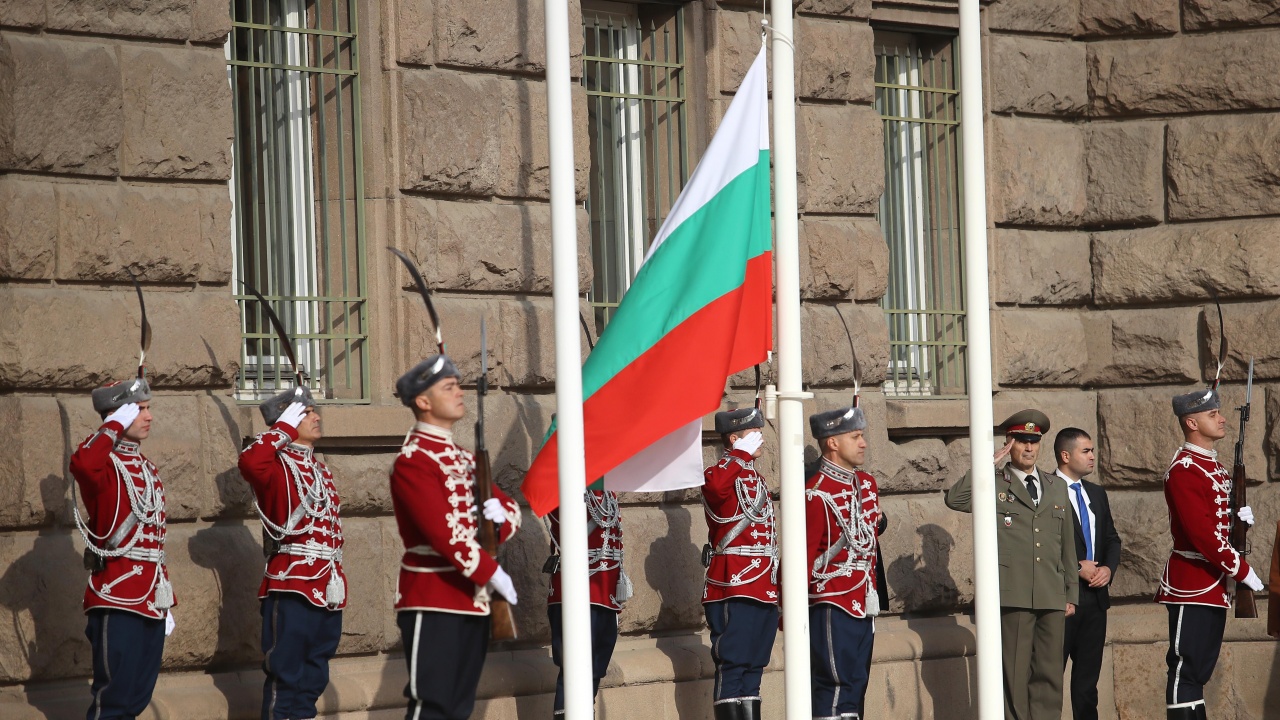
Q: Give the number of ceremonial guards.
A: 7